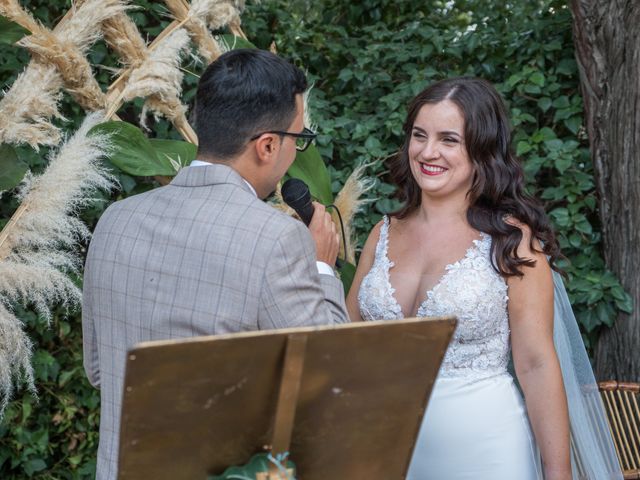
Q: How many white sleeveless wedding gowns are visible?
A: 1